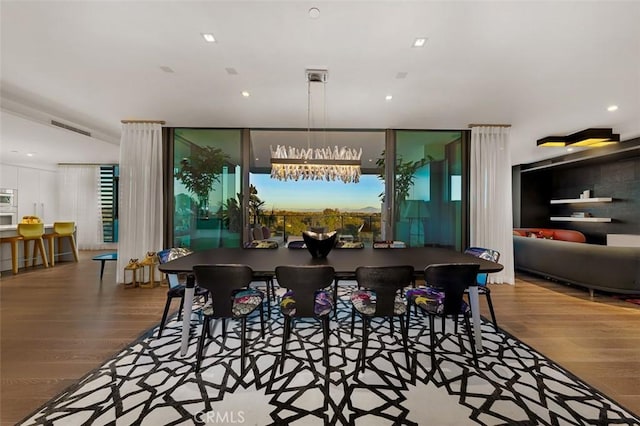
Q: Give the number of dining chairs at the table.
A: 10